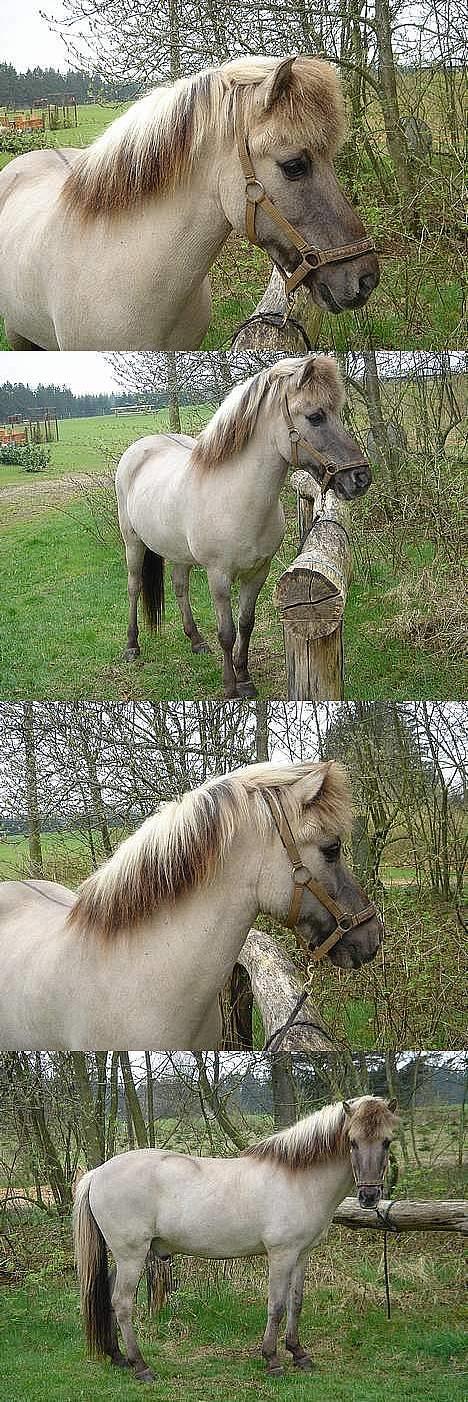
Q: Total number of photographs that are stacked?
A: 4